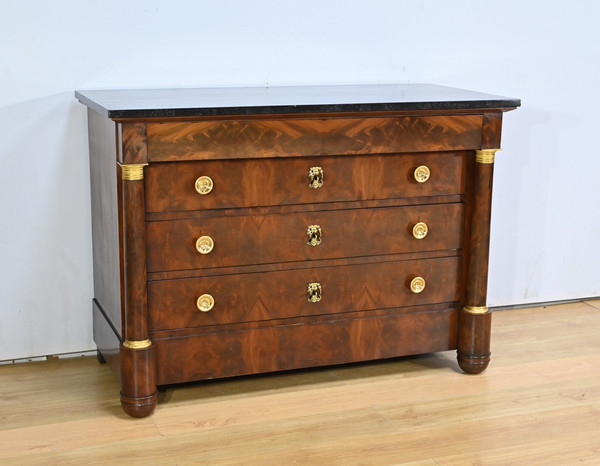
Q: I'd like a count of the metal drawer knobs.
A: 6